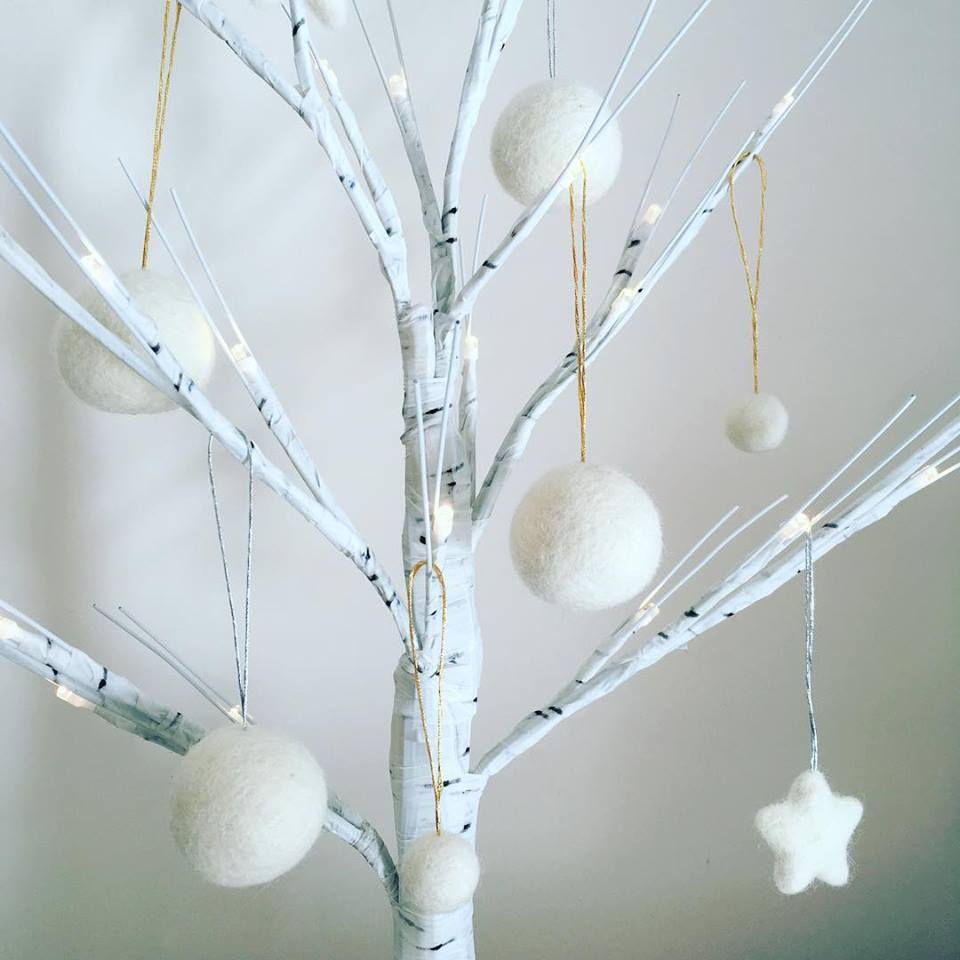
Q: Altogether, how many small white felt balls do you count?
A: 2